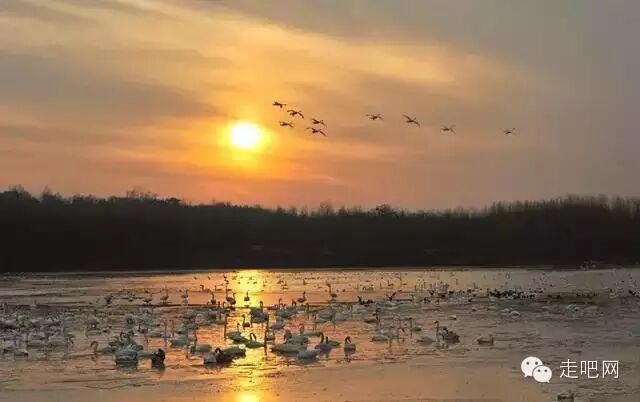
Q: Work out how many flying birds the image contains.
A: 9